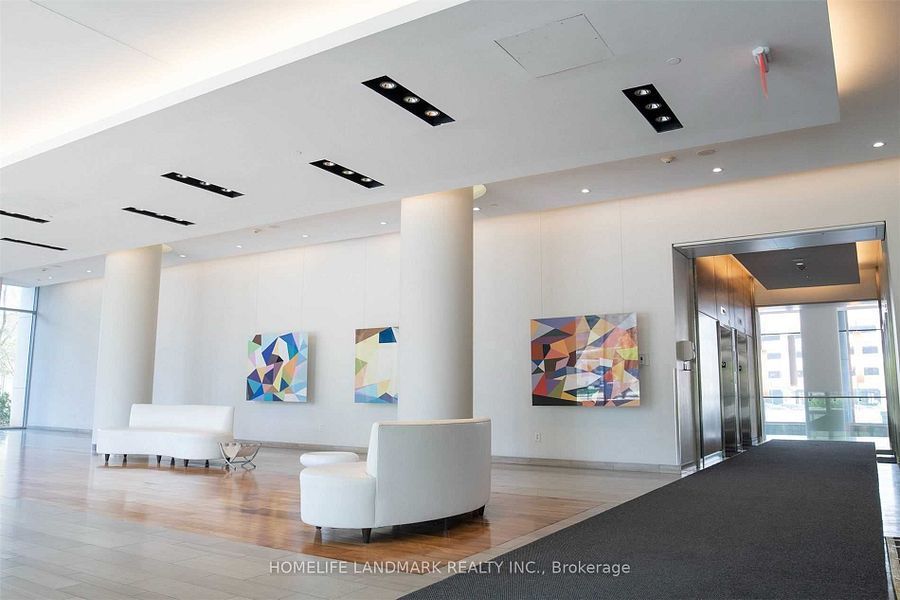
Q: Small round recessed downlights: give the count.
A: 10